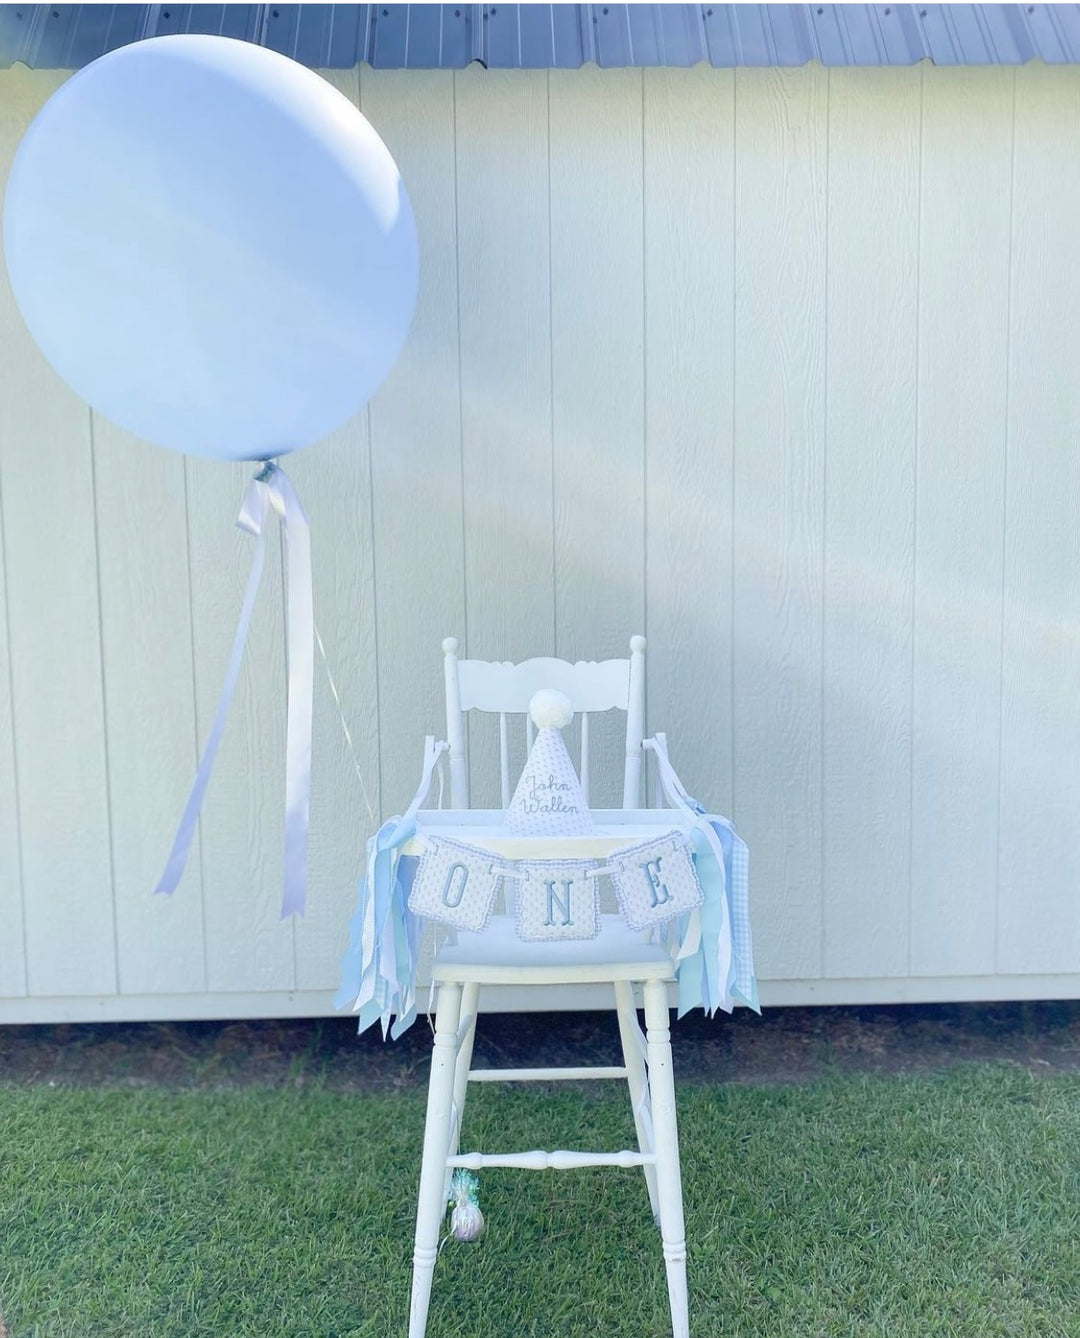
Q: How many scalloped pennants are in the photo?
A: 3